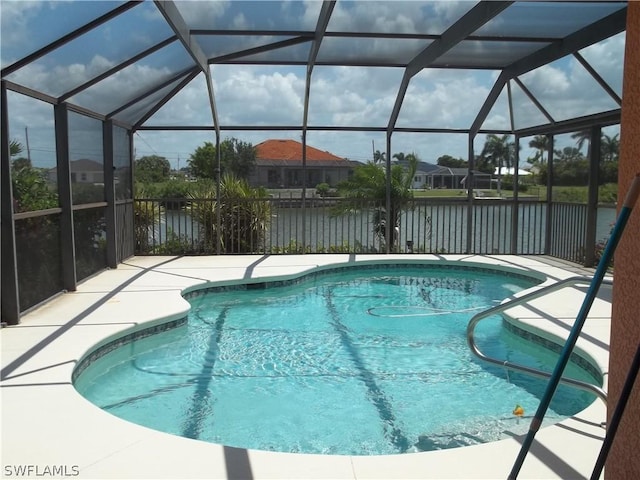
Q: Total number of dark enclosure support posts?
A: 11